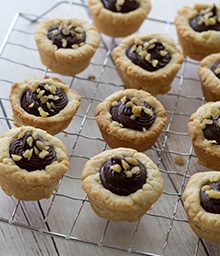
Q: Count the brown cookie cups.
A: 11